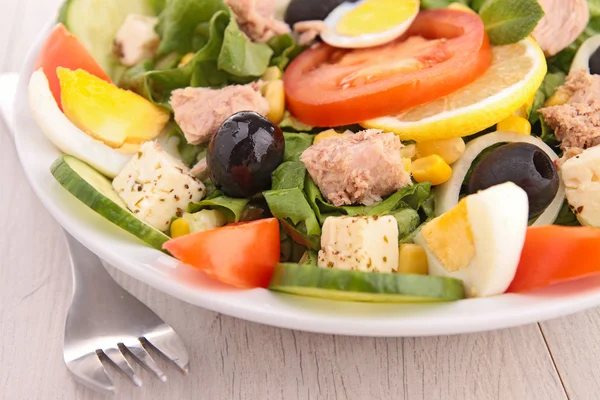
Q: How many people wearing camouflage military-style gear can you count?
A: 0